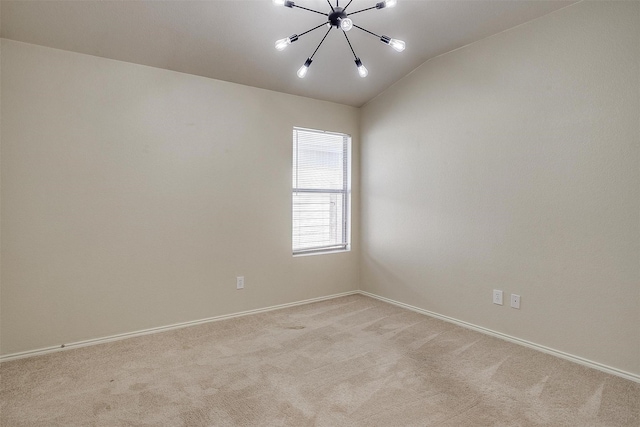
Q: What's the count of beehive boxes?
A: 0